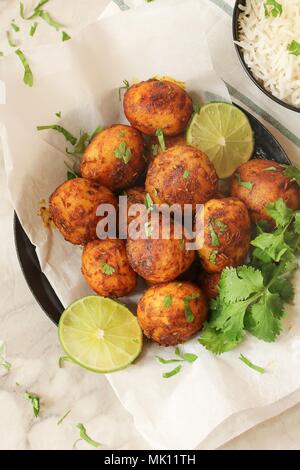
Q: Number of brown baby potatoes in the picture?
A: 12